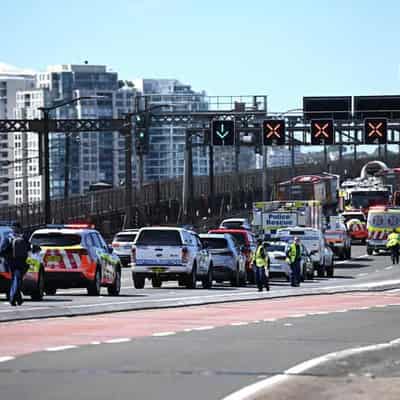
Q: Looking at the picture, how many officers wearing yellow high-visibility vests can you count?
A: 3